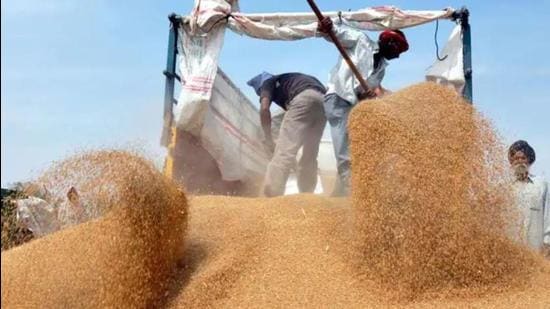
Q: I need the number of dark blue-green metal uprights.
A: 2